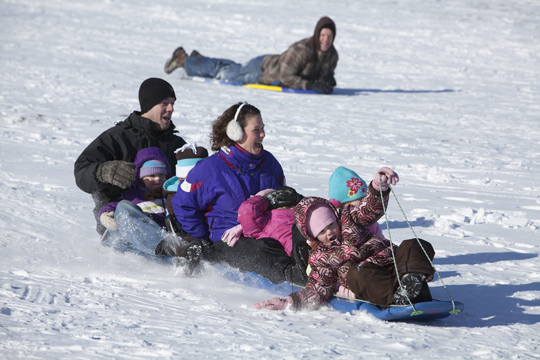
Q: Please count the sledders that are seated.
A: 7